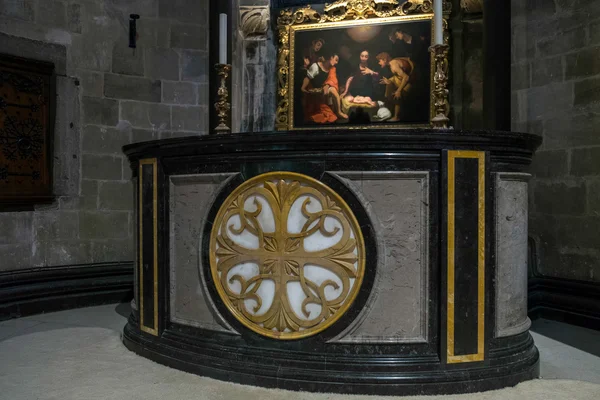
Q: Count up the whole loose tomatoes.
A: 0